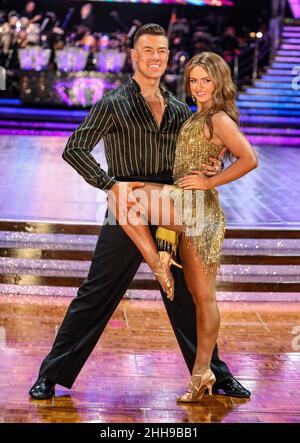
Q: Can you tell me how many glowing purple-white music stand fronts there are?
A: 3